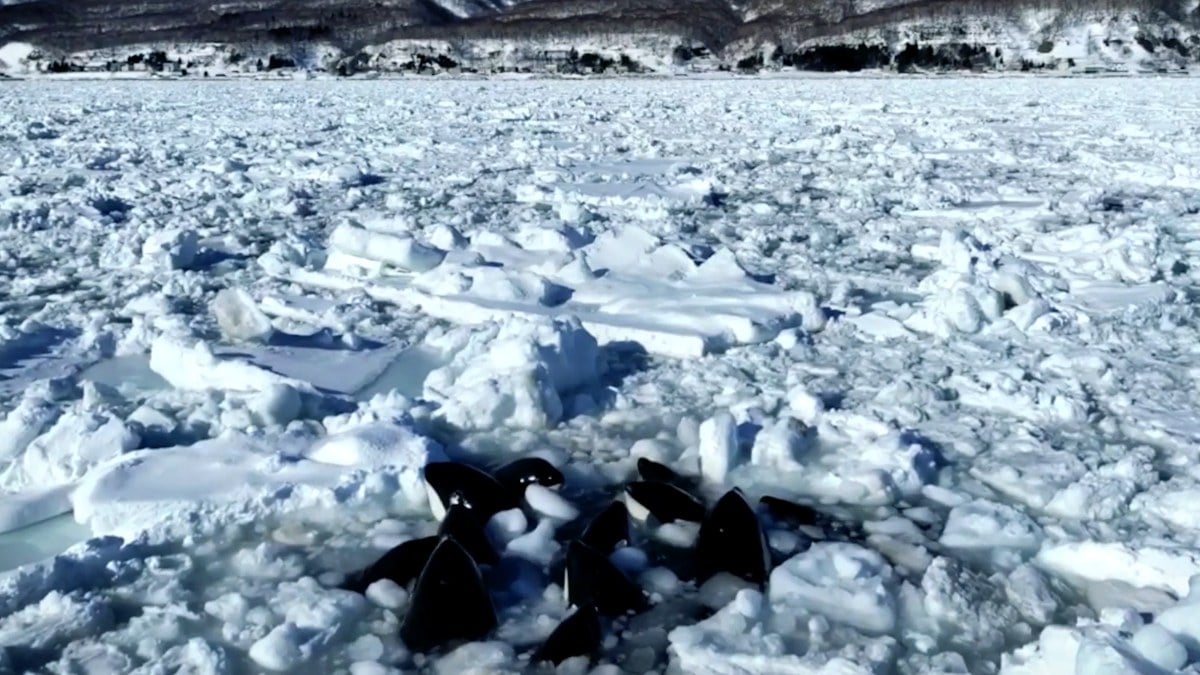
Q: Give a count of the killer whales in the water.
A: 12